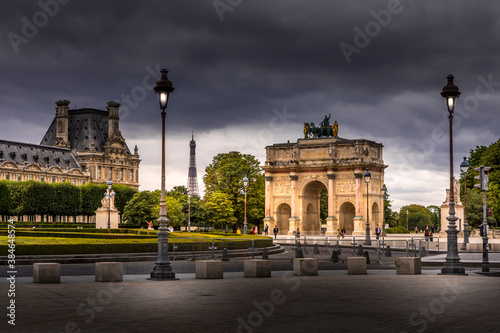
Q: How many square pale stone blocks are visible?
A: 7